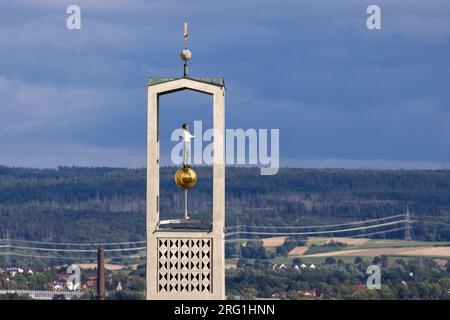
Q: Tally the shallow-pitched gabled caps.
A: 1